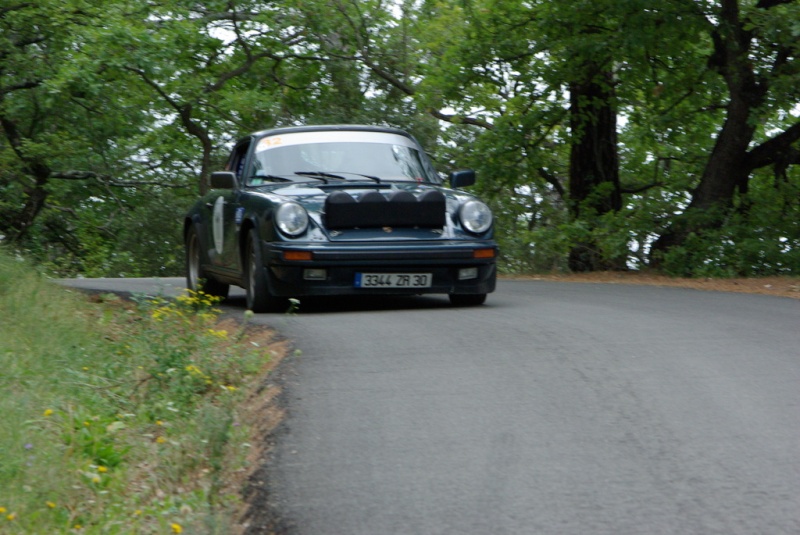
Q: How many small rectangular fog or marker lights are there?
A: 4